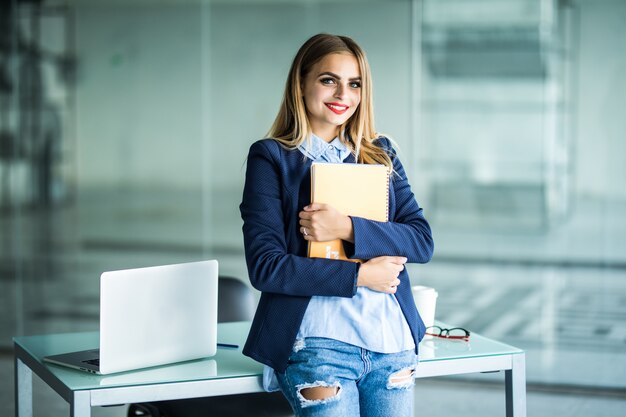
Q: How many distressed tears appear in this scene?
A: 2